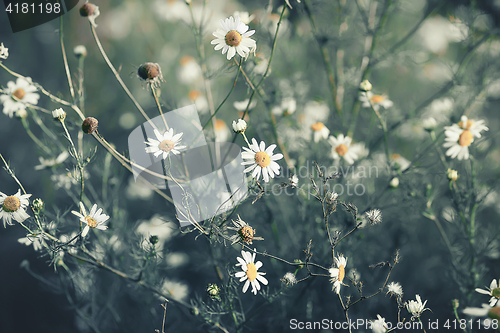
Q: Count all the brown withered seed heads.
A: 3